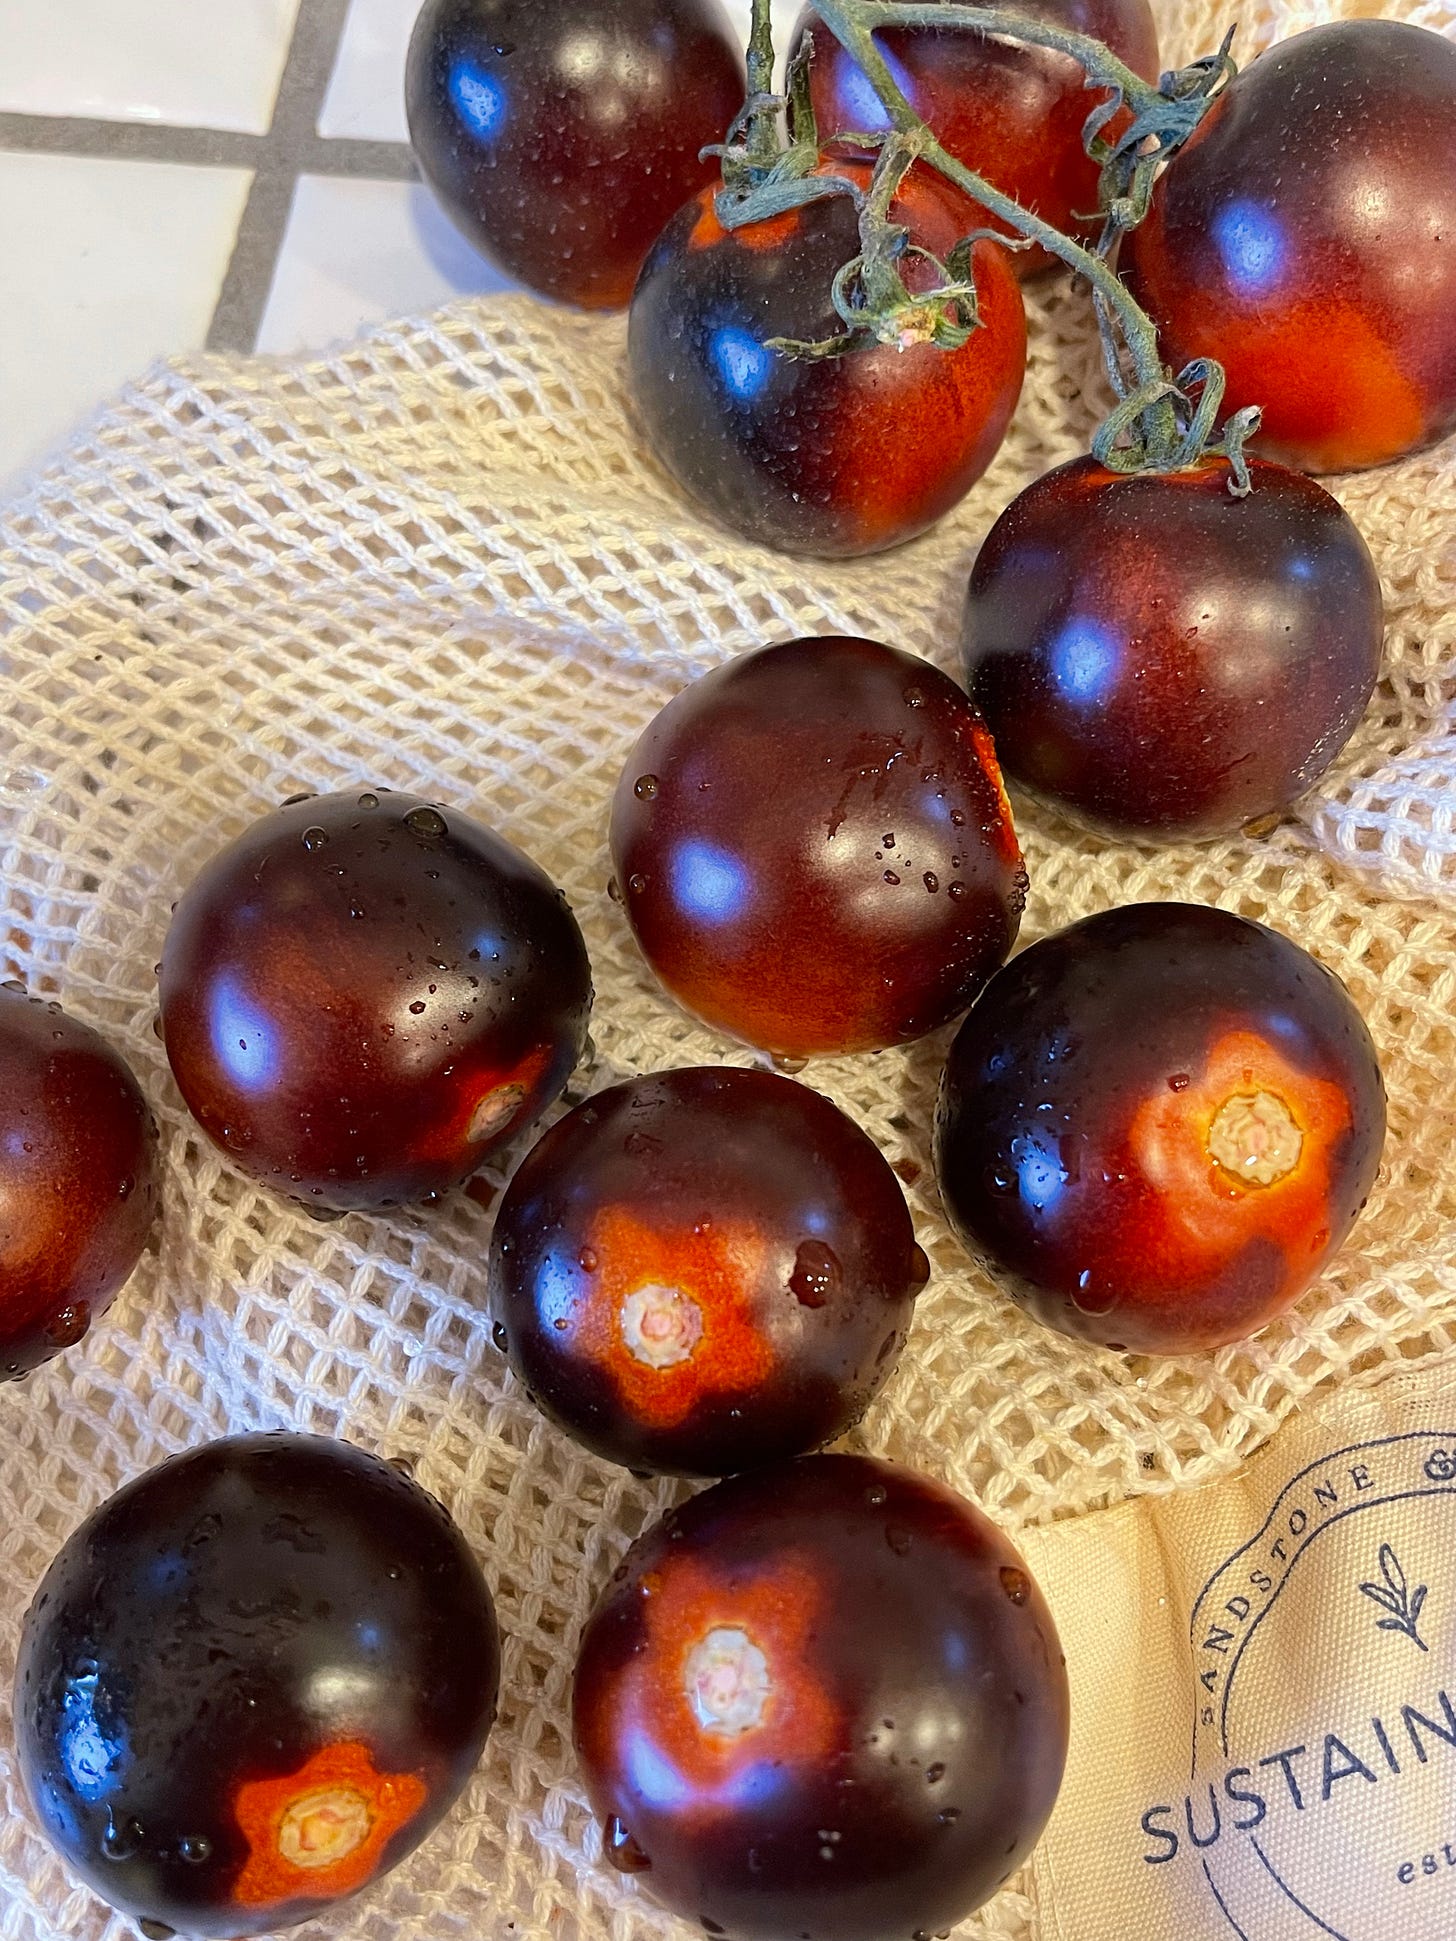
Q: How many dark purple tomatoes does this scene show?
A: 12